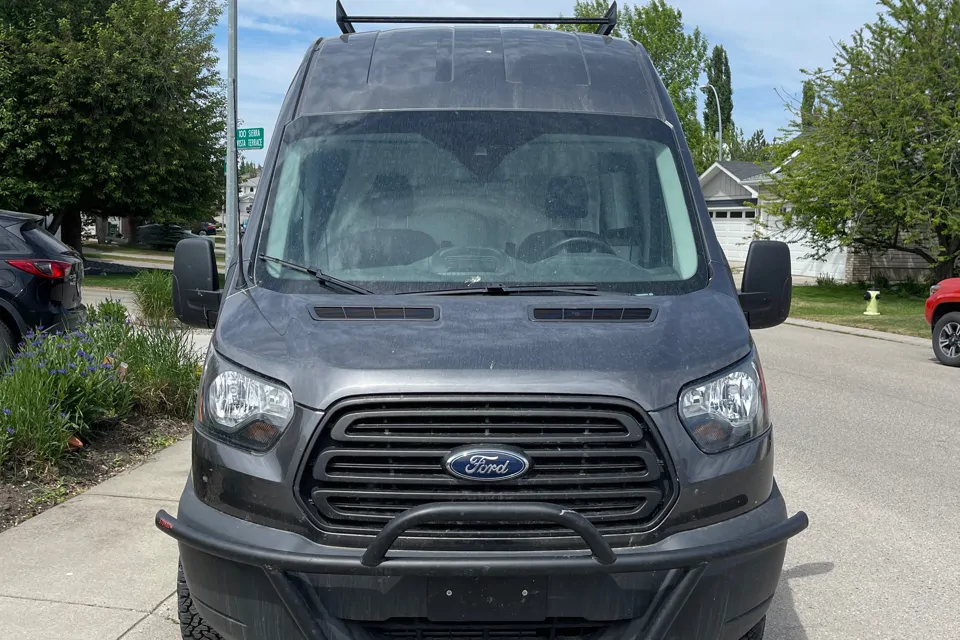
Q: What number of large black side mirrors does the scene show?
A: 2